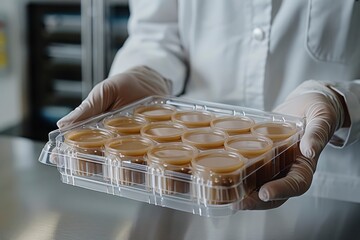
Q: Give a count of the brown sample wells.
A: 12